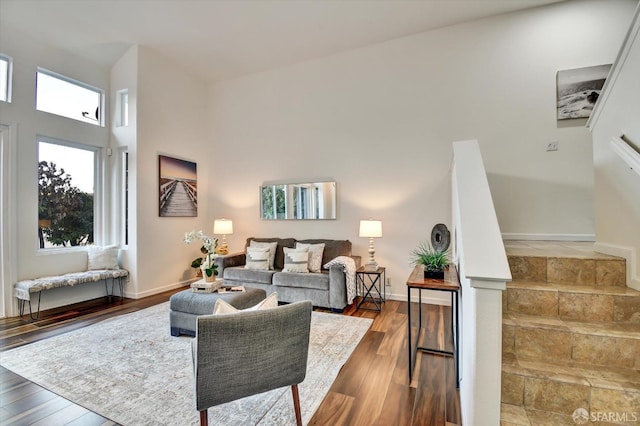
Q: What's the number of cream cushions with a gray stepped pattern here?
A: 2